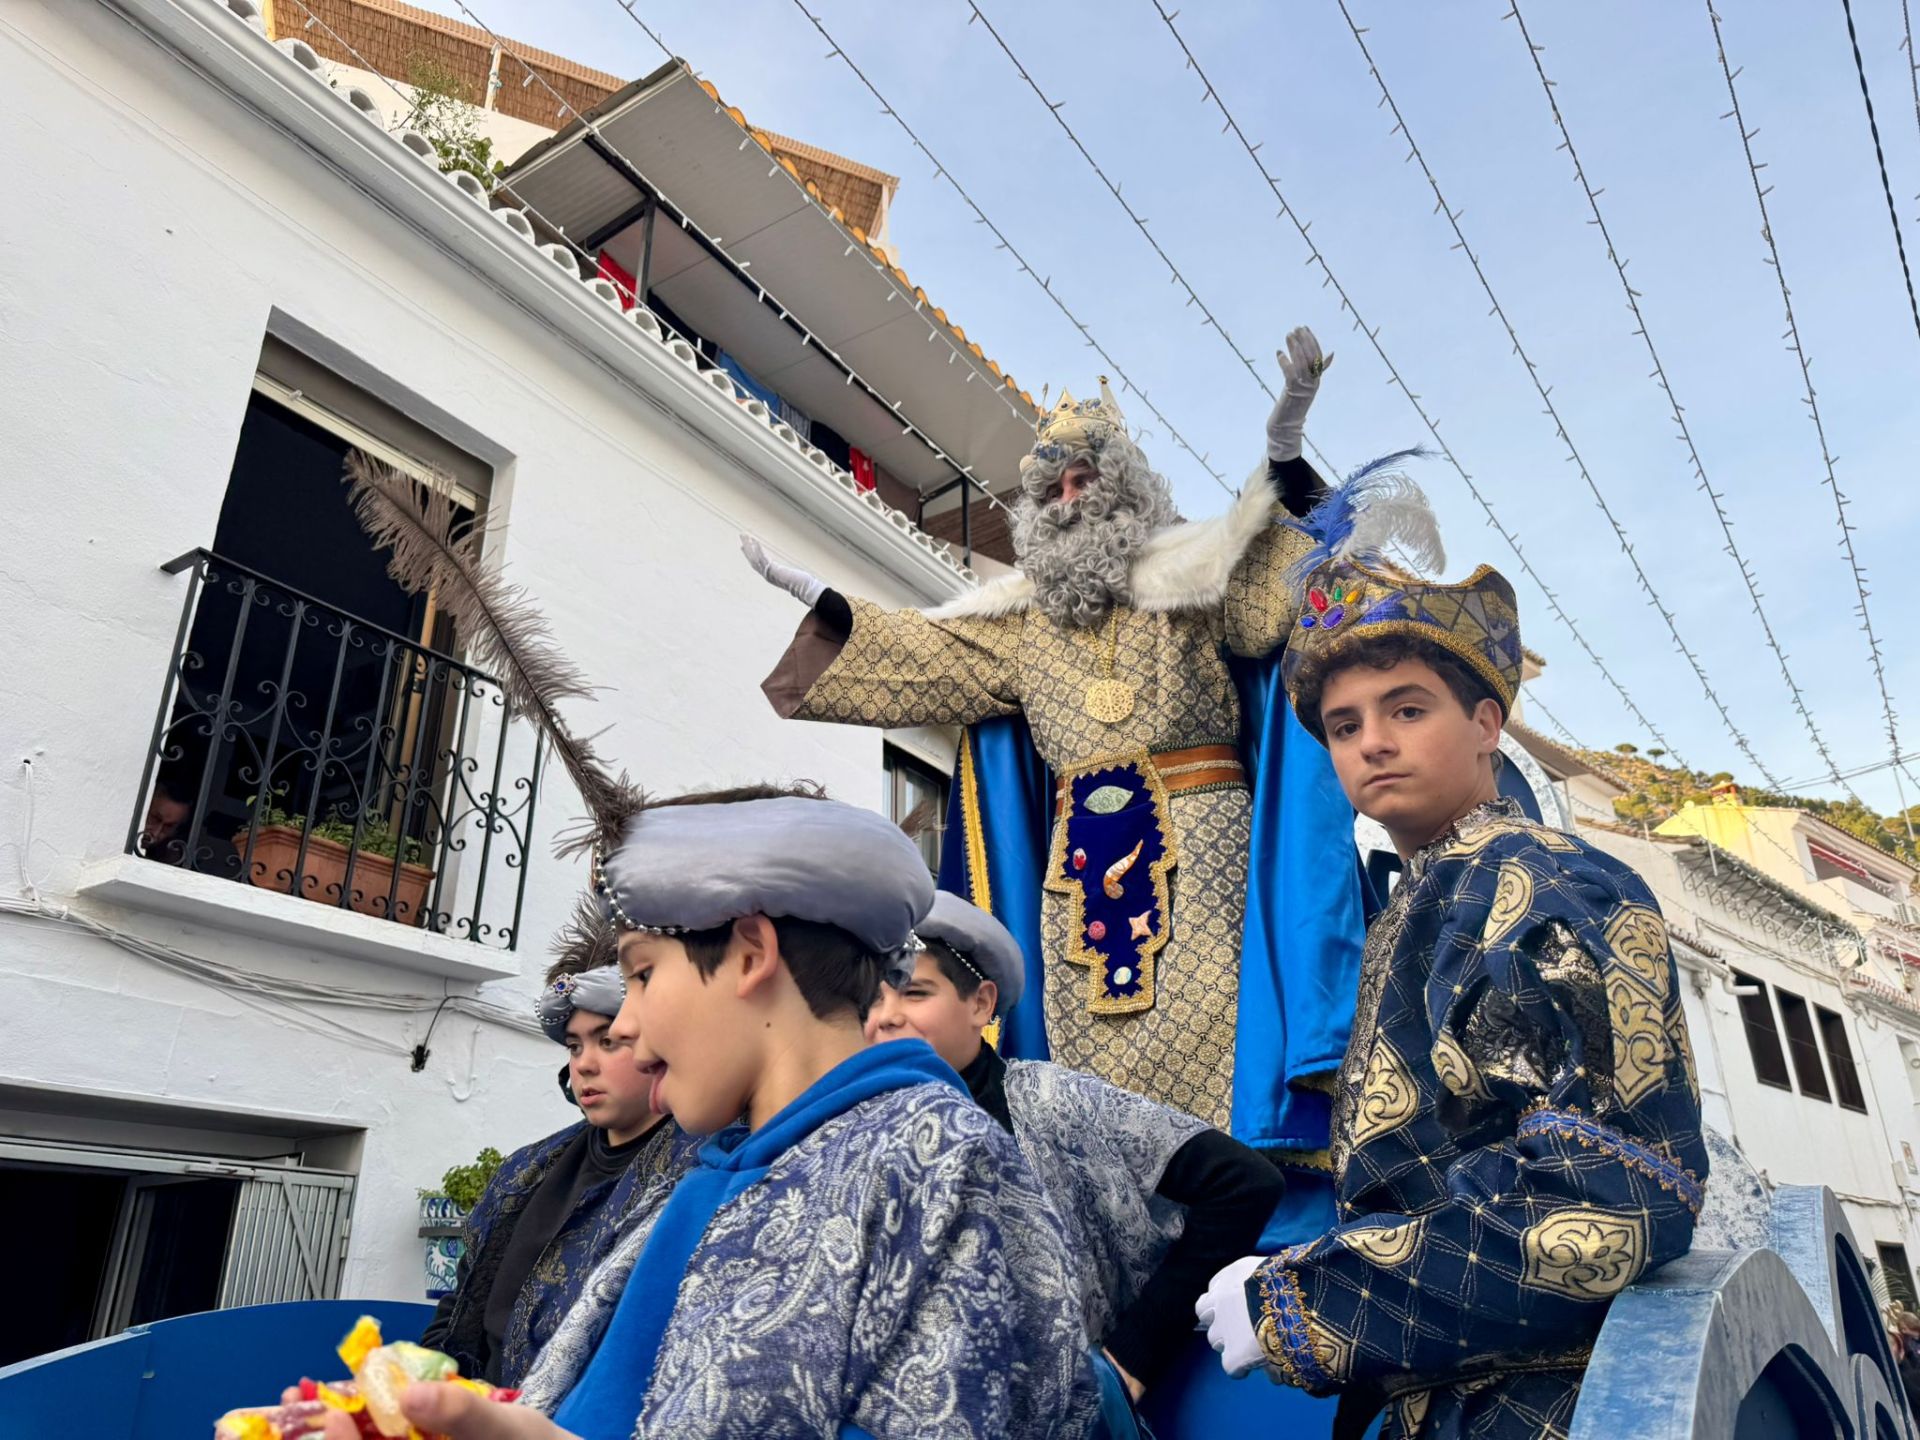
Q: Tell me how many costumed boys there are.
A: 4